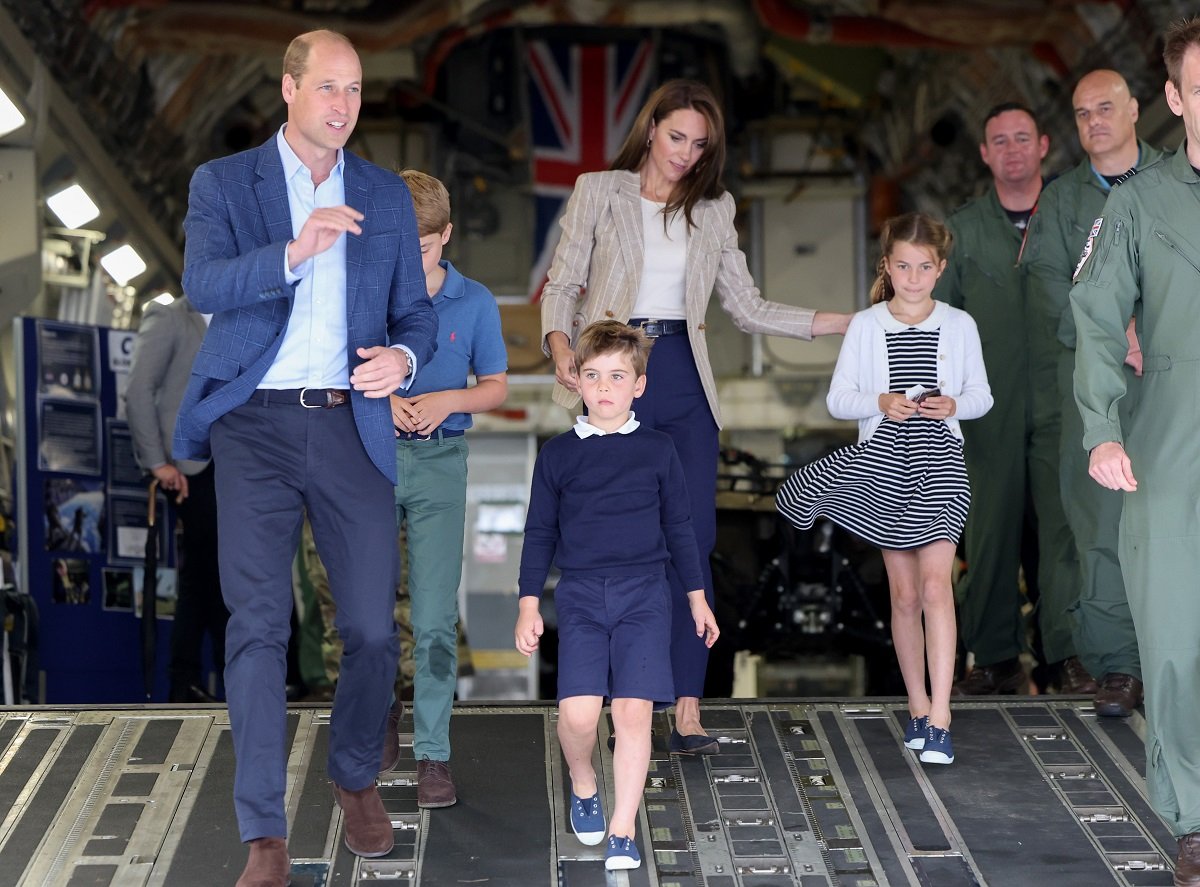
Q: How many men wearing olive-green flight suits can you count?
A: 3